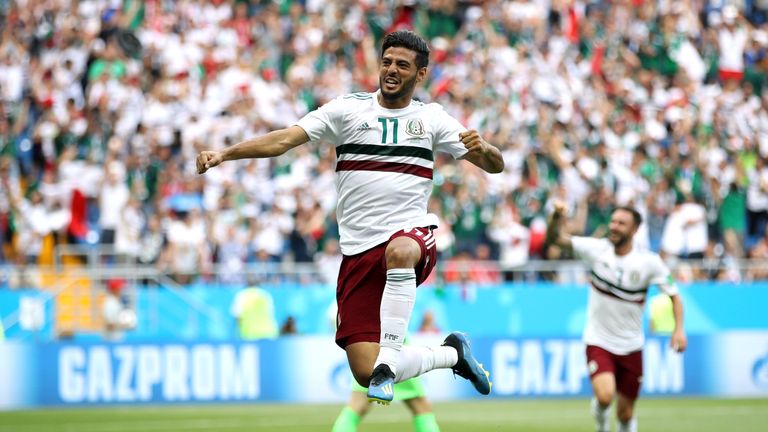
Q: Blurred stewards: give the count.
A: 2